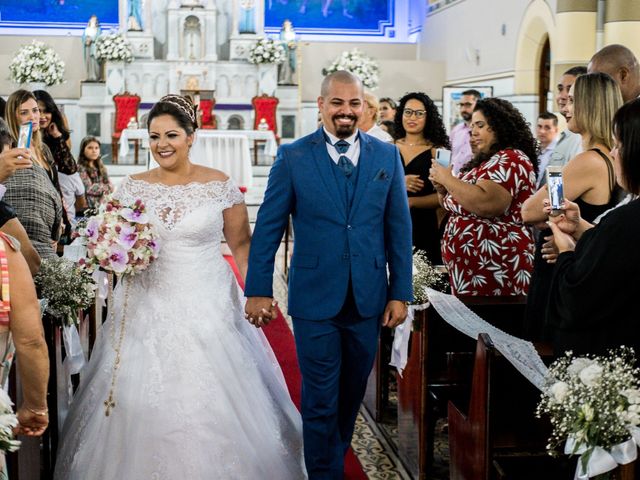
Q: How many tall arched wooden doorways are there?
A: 1